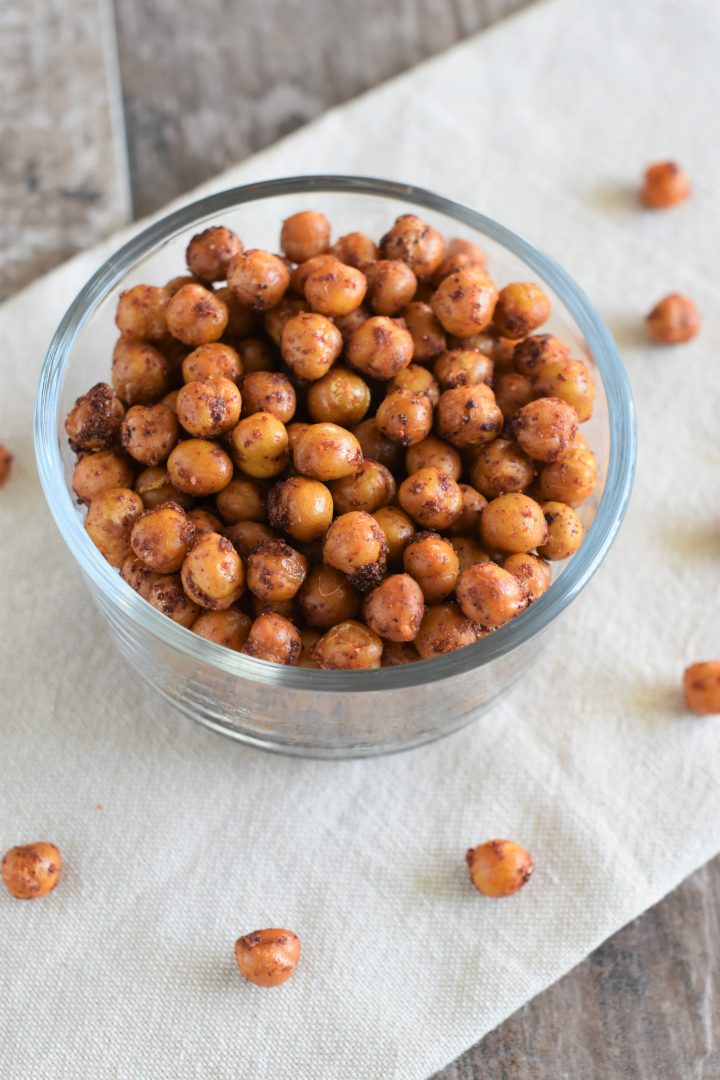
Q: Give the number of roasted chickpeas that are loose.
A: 7